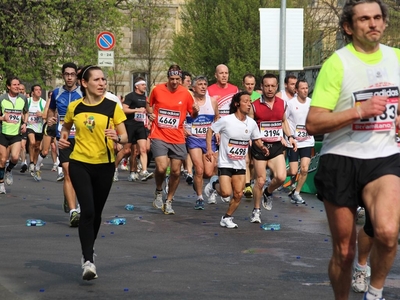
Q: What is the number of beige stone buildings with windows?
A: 1